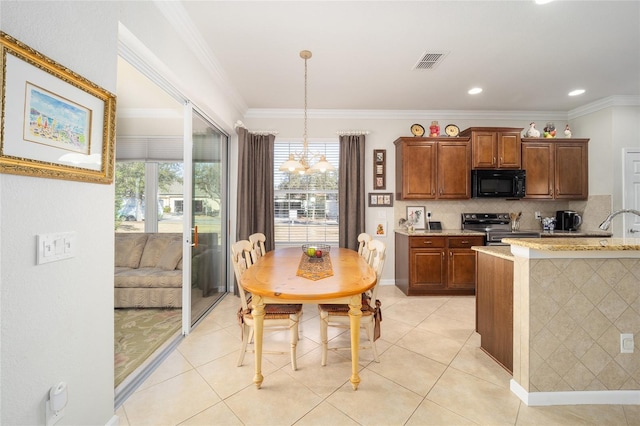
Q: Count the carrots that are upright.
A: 0